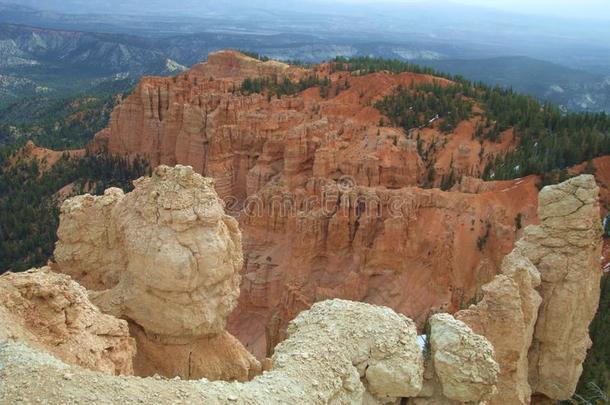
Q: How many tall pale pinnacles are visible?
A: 2